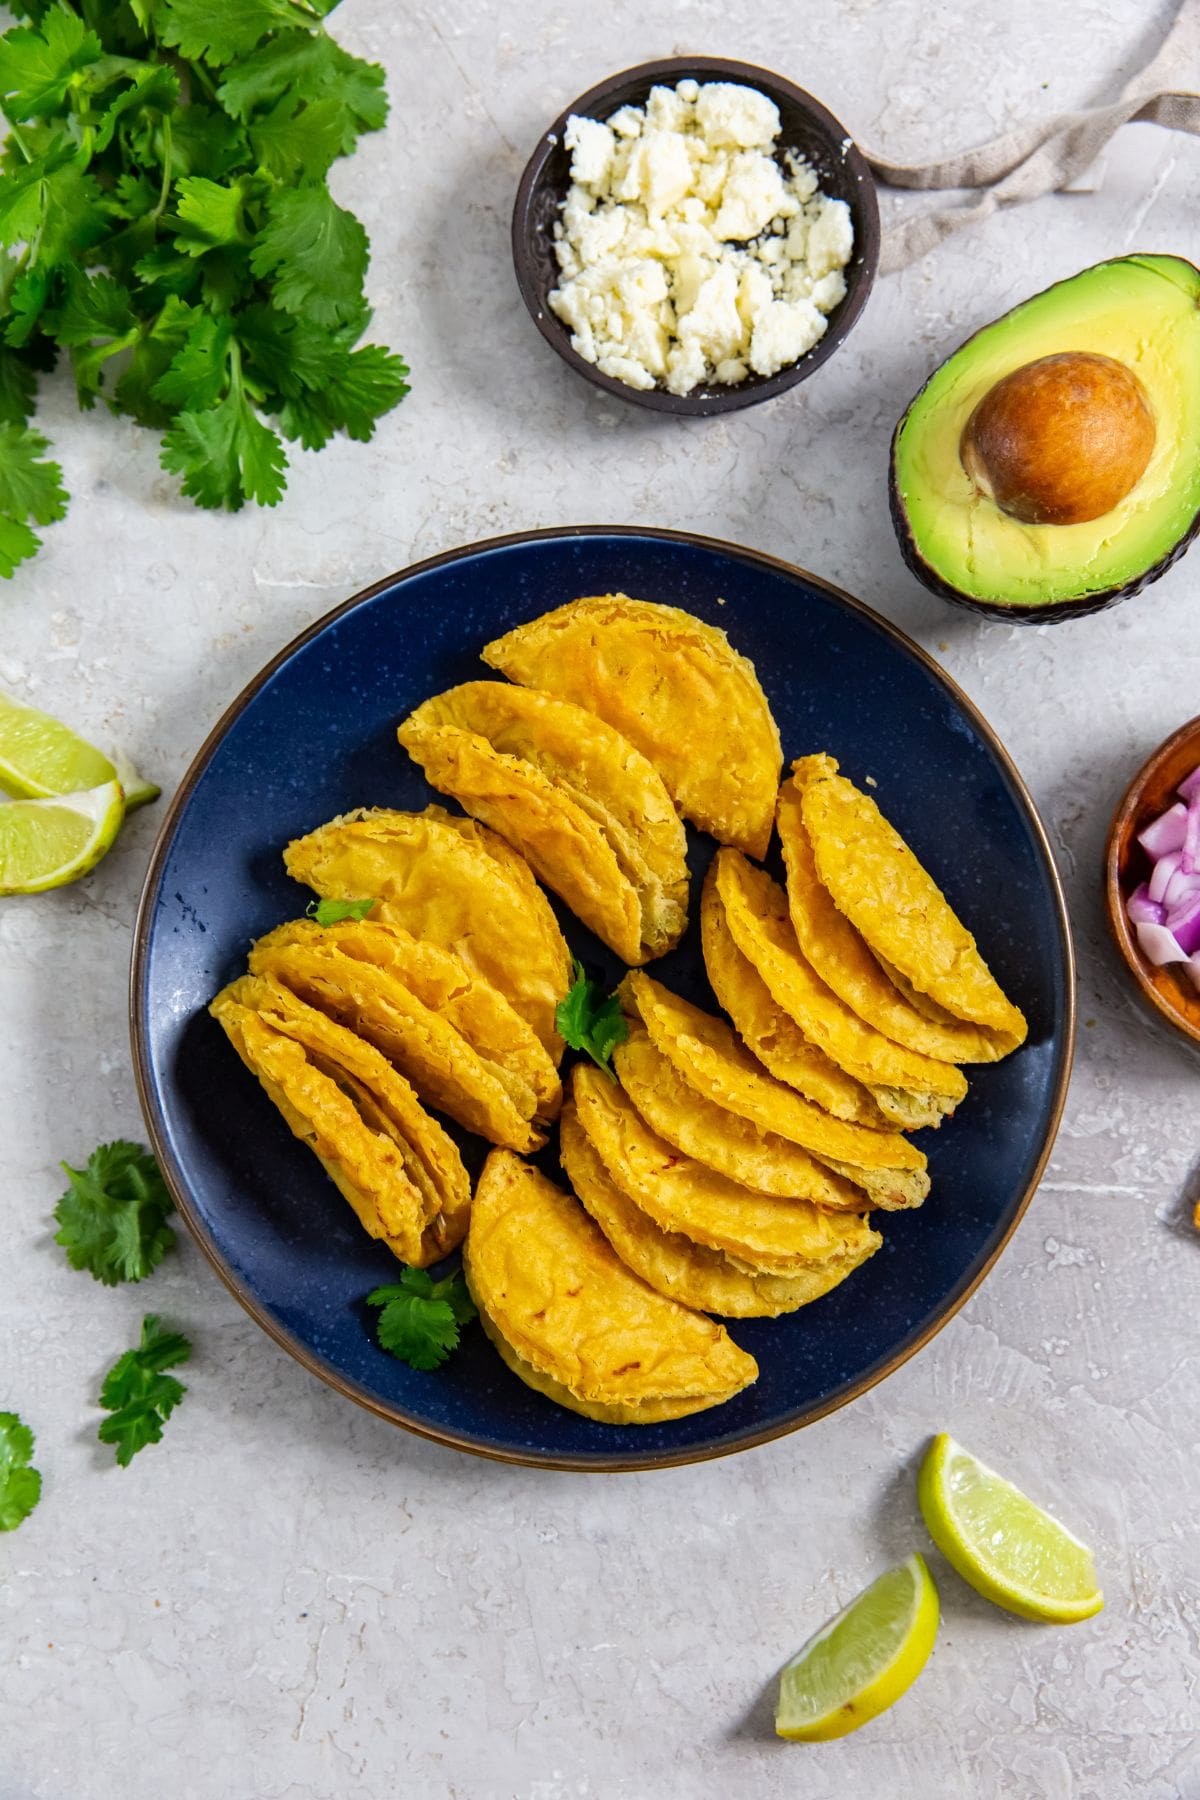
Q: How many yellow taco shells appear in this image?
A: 10